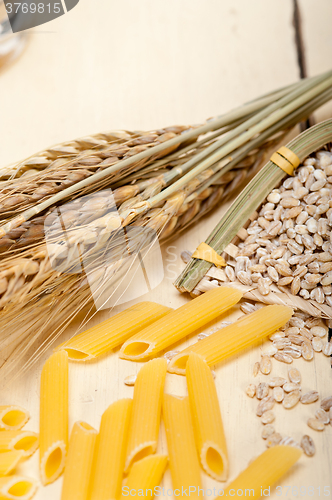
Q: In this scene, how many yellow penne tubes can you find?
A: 15